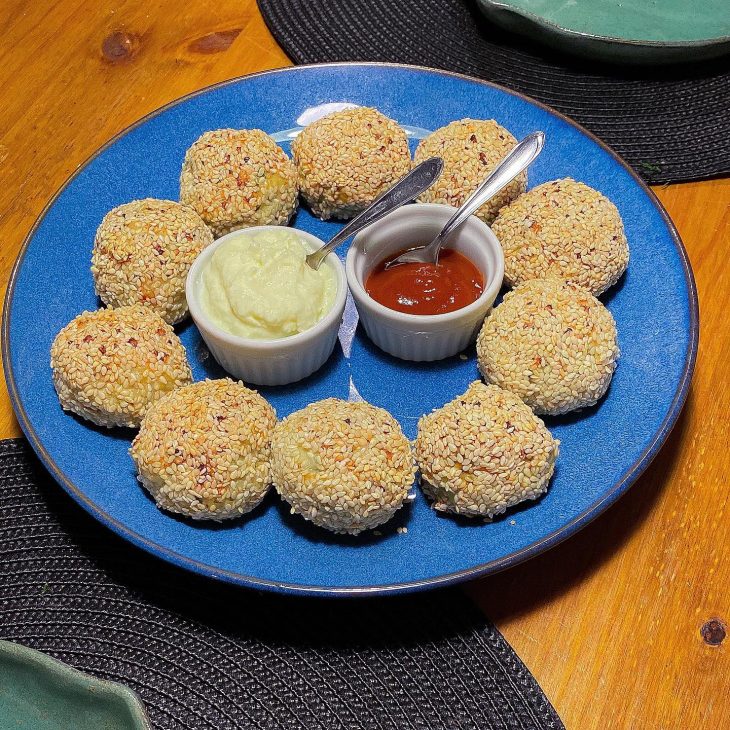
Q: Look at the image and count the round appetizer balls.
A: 10